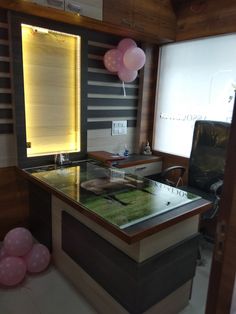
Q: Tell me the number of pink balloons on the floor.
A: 4